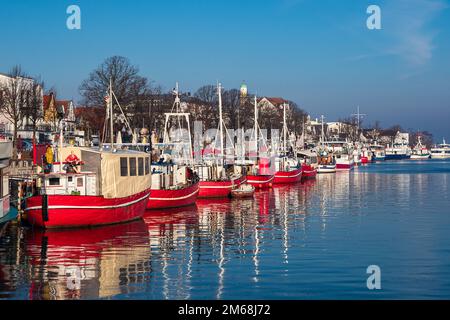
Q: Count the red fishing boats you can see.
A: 6